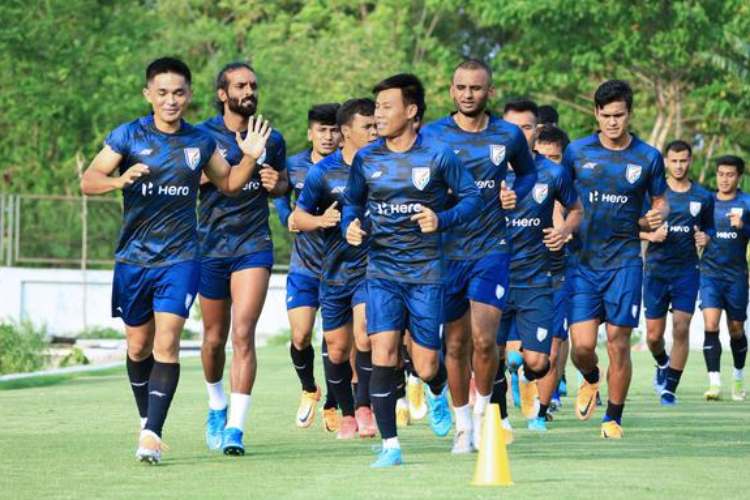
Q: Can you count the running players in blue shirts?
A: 12